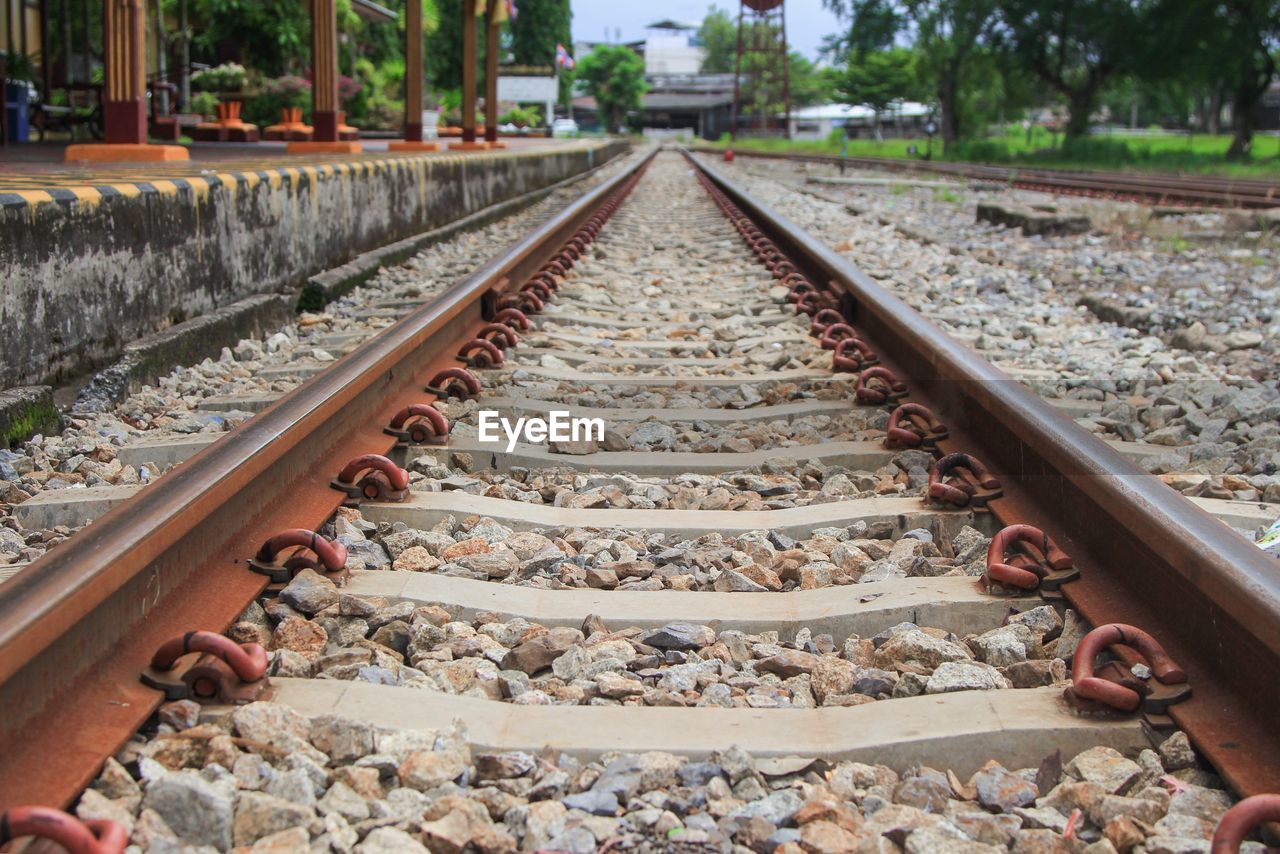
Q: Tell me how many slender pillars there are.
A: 5